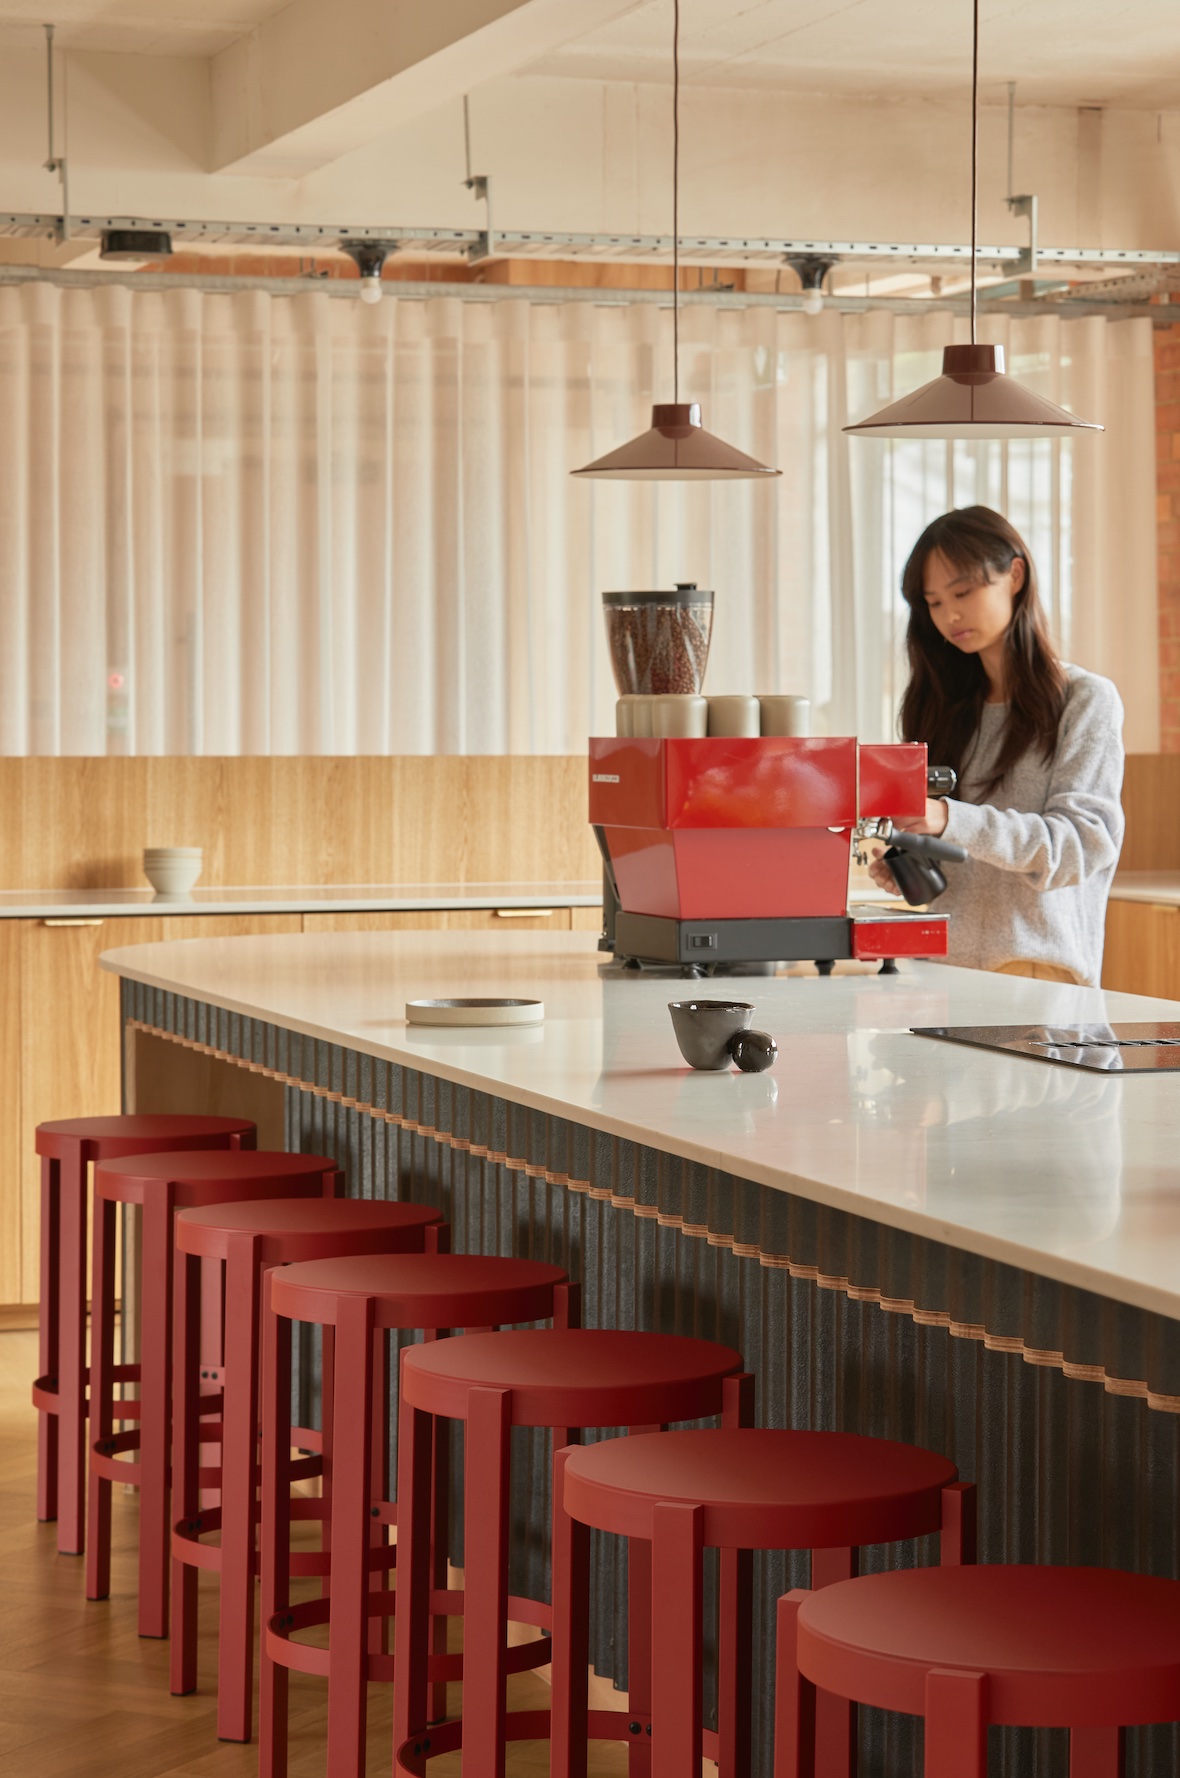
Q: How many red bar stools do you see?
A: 7